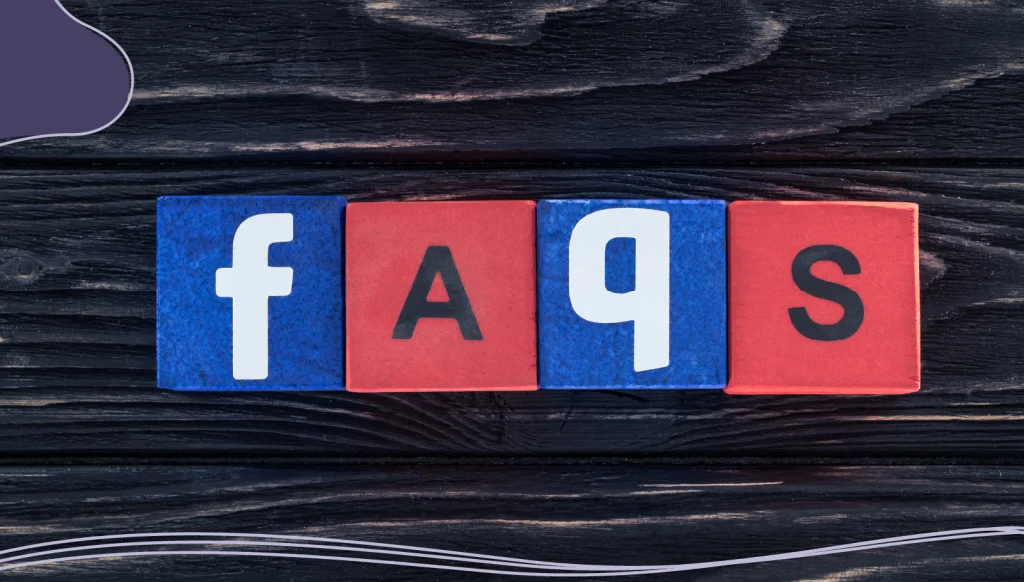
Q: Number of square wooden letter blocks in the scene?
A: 4